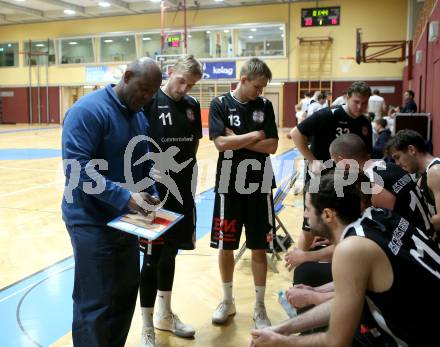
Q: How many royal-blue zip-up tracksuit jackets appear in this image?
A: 1